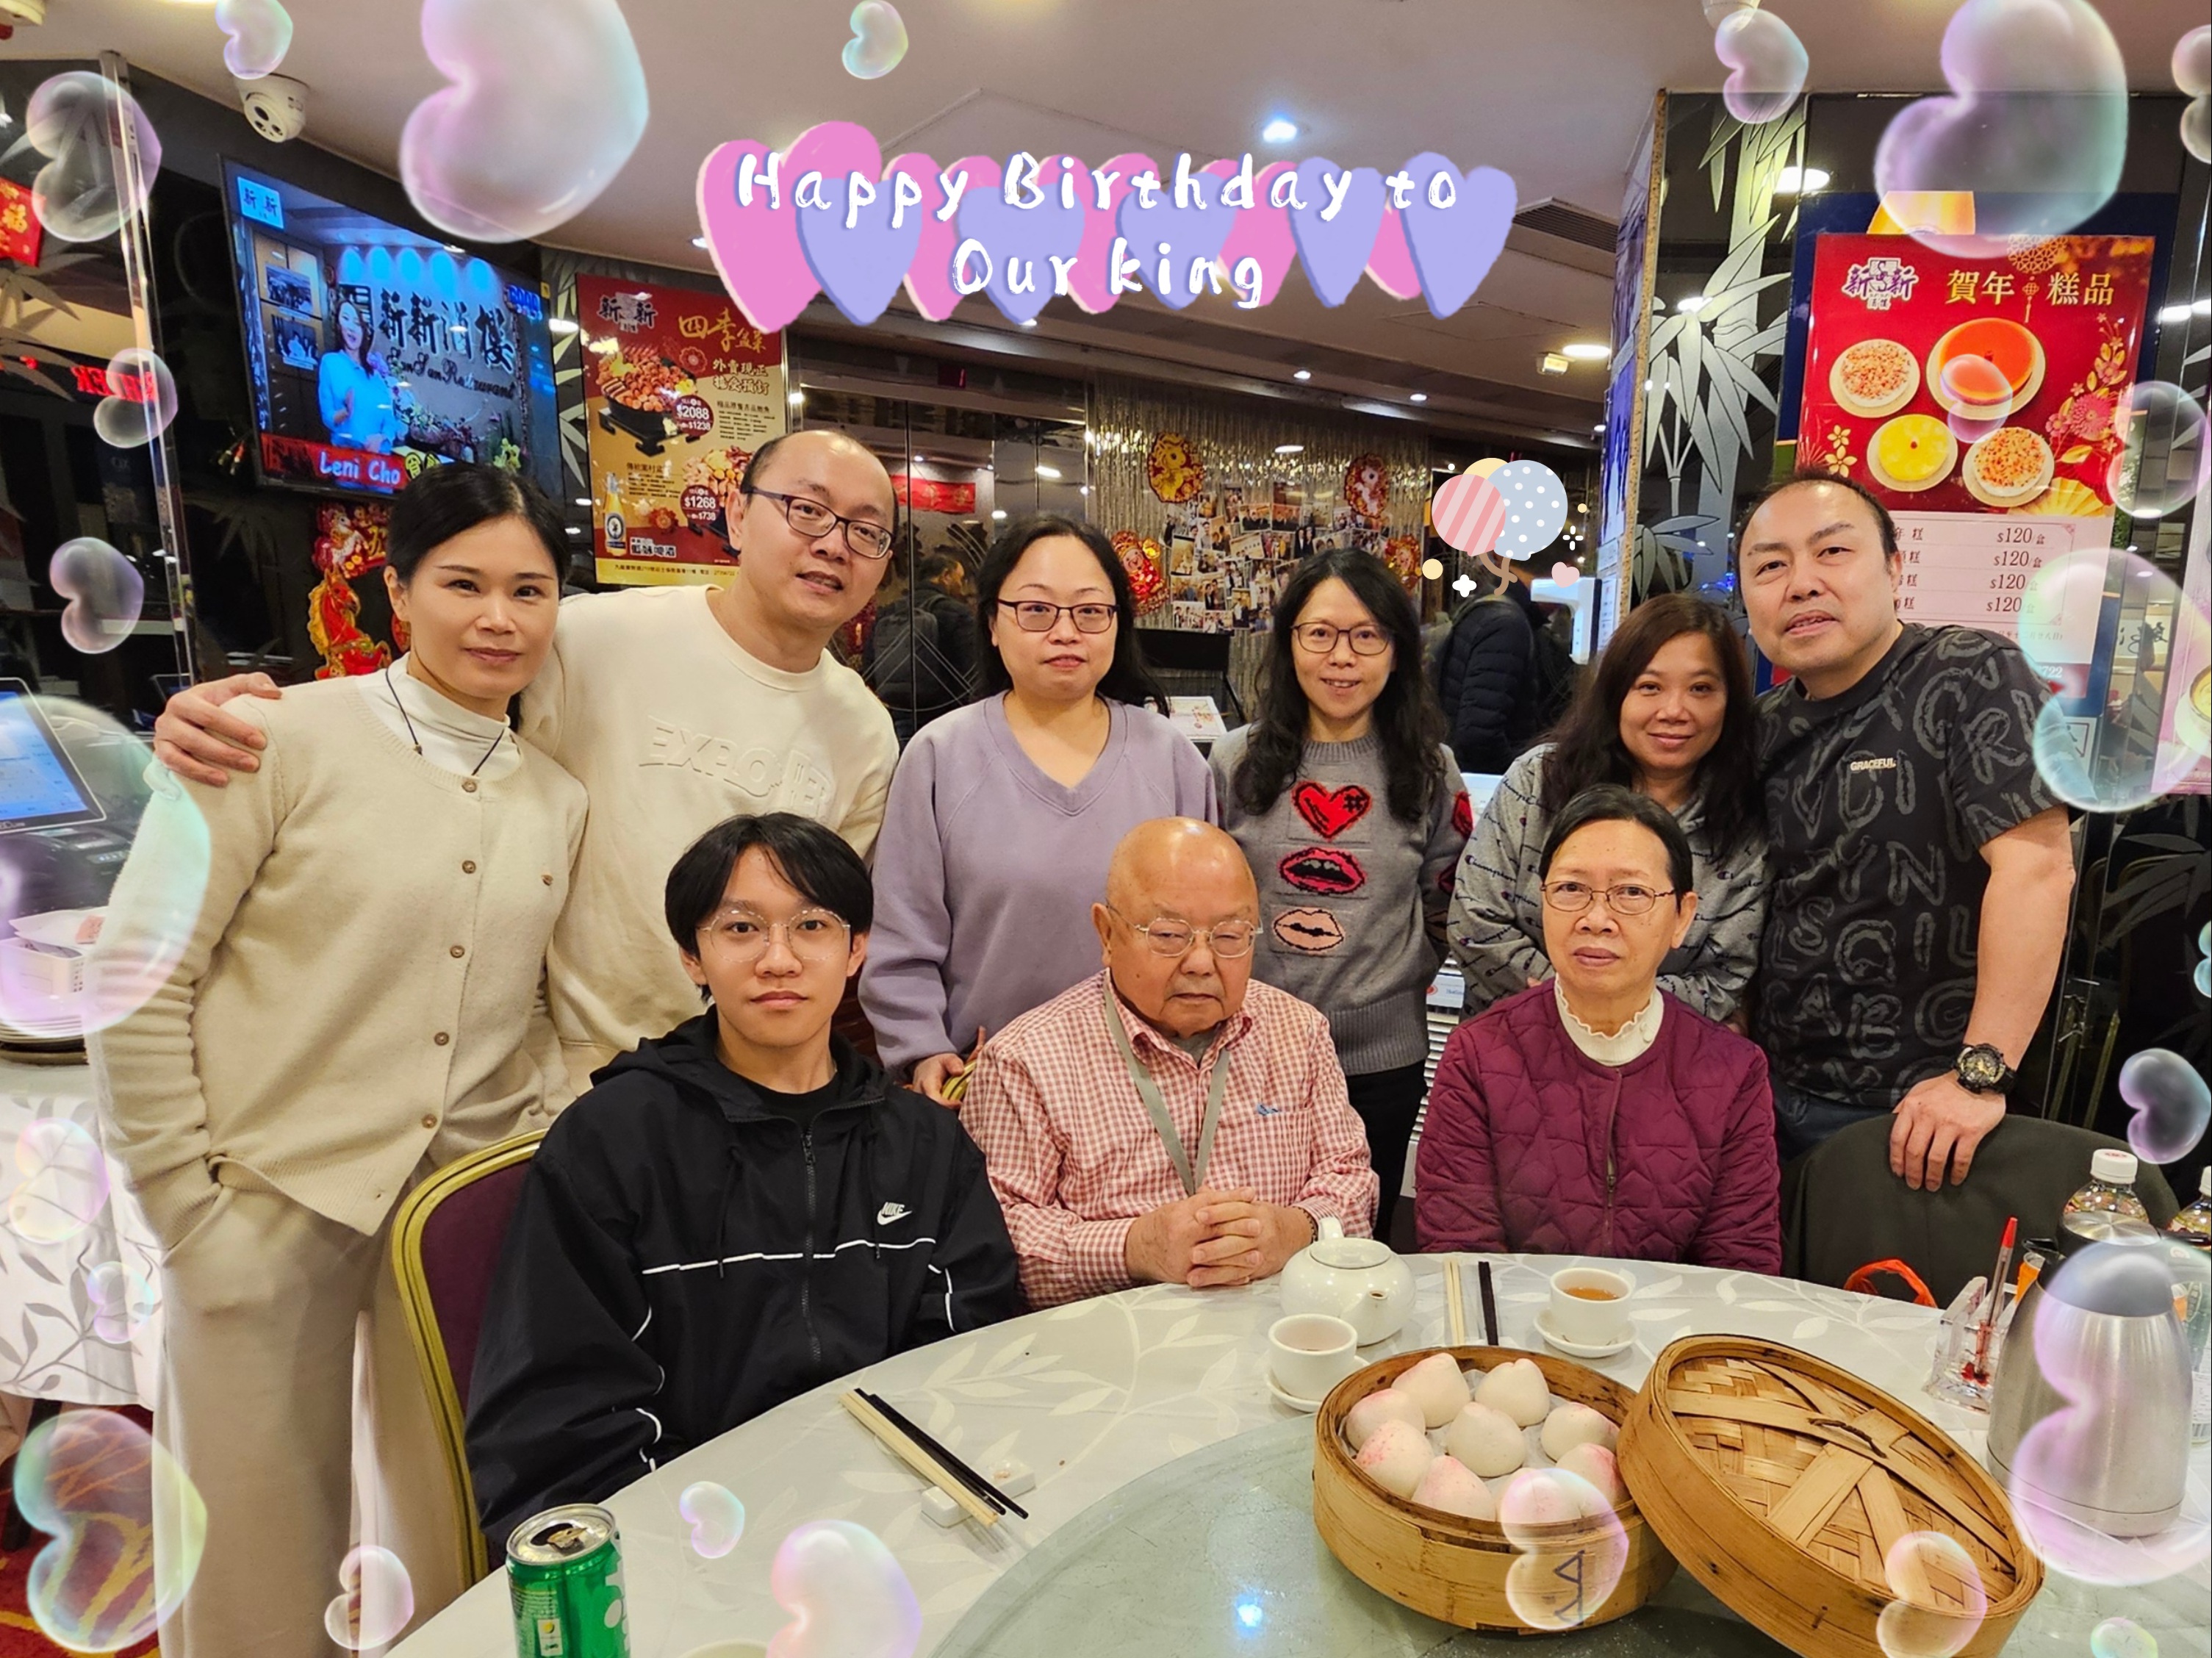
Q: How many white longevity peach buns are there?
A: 9